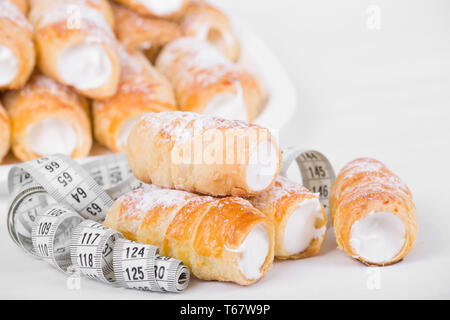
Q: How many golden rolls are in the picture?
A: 13